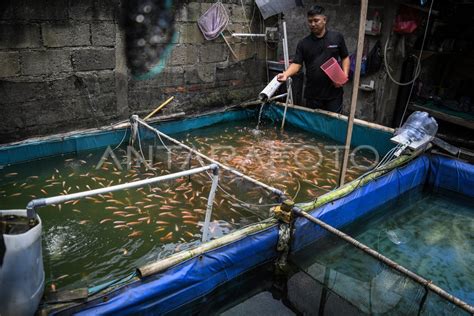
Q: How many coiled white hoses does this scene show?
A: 1